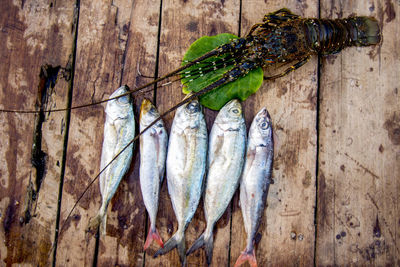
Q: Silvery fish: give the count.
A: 5